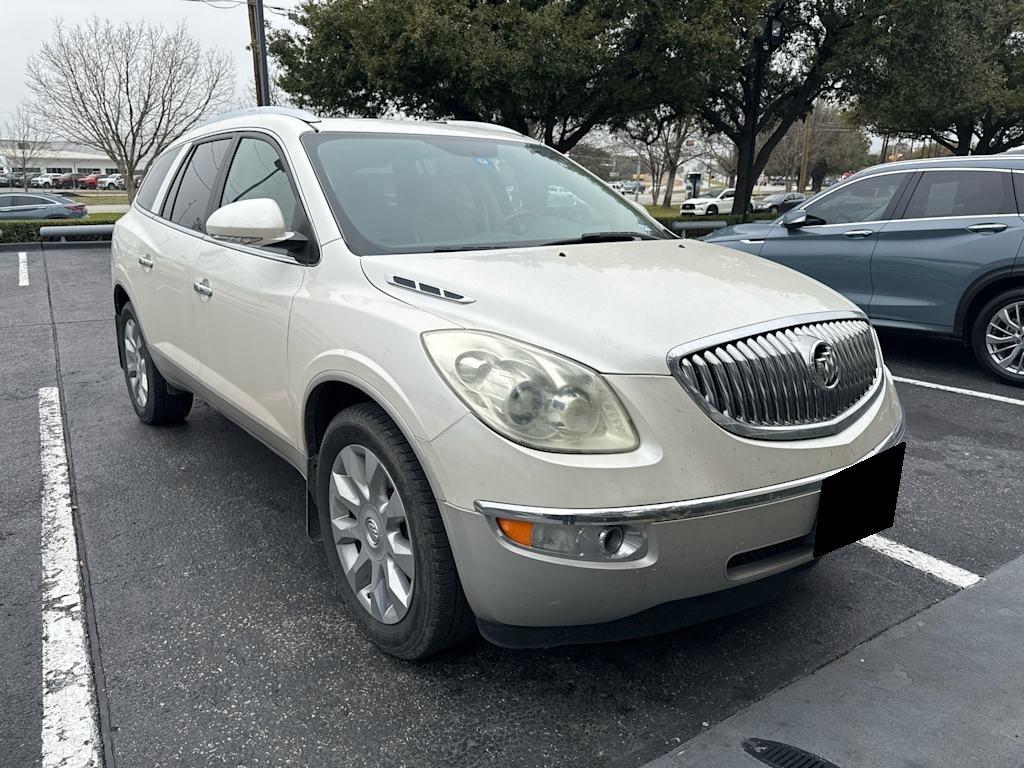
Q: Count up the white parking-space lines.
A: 4